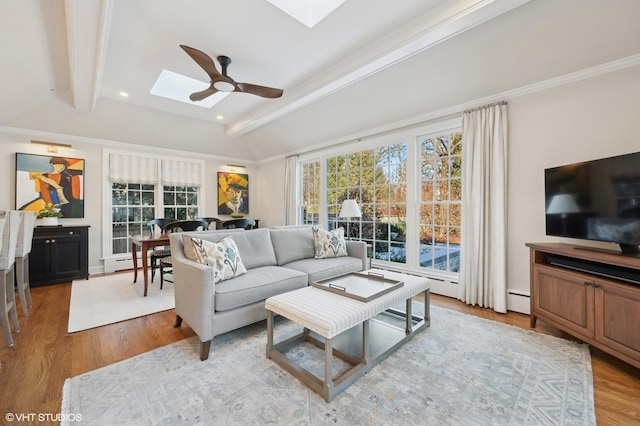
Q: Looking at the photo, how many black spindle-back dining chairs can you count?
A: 4